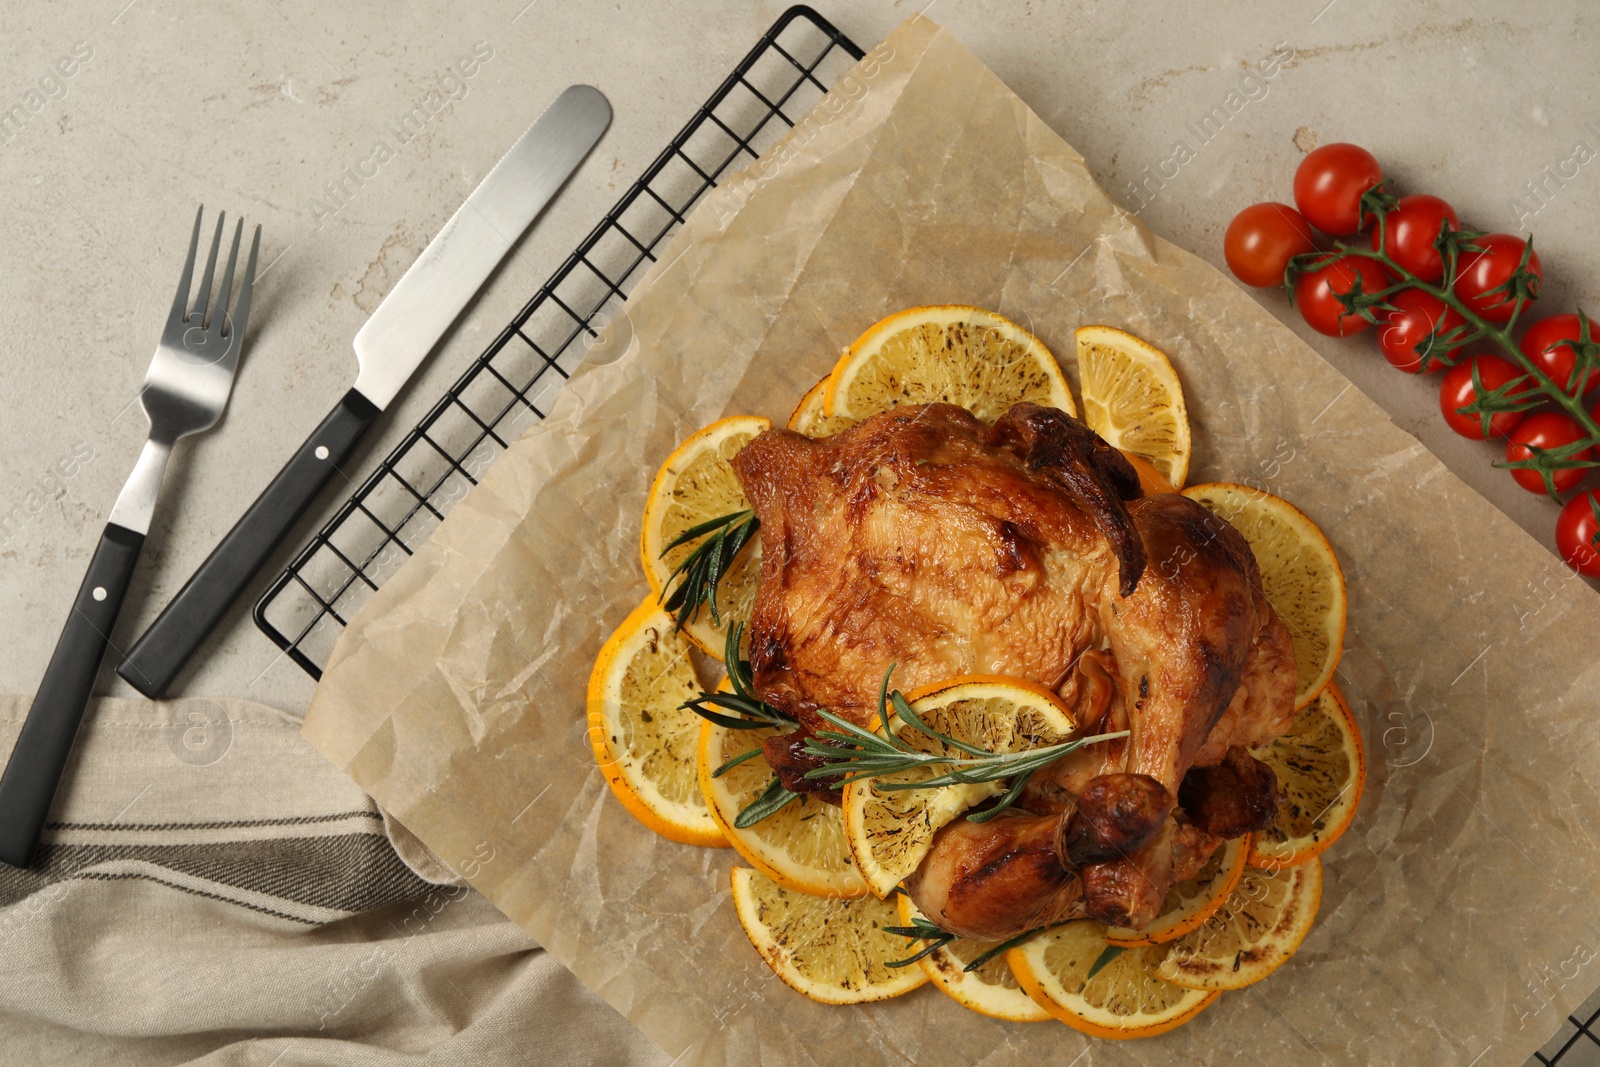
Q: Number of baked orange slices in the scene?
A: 14